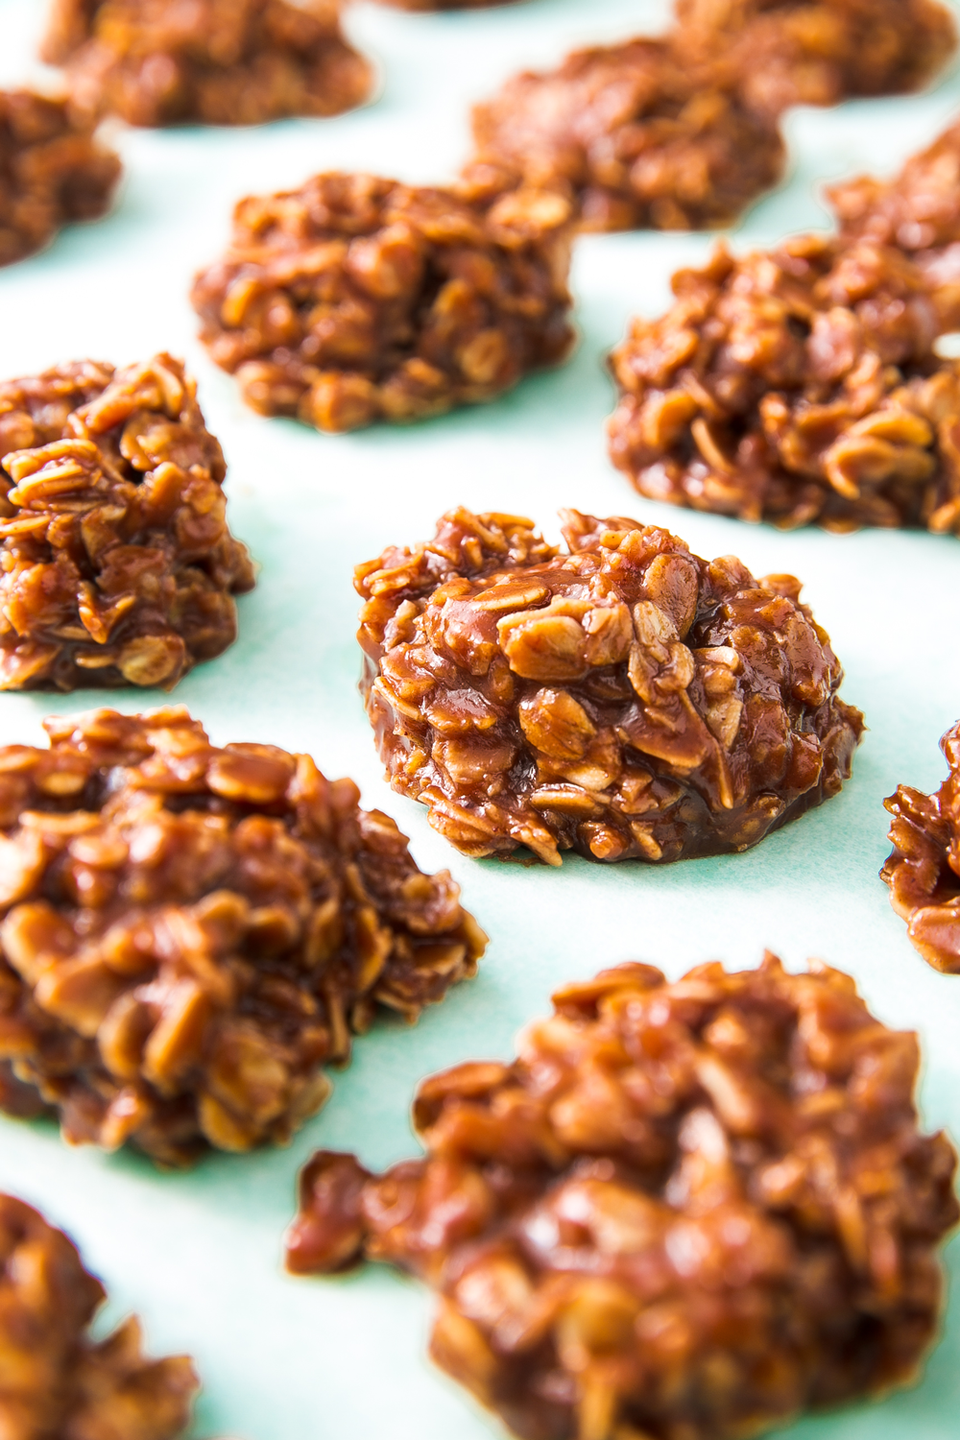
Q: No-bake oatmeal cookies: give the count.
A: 14